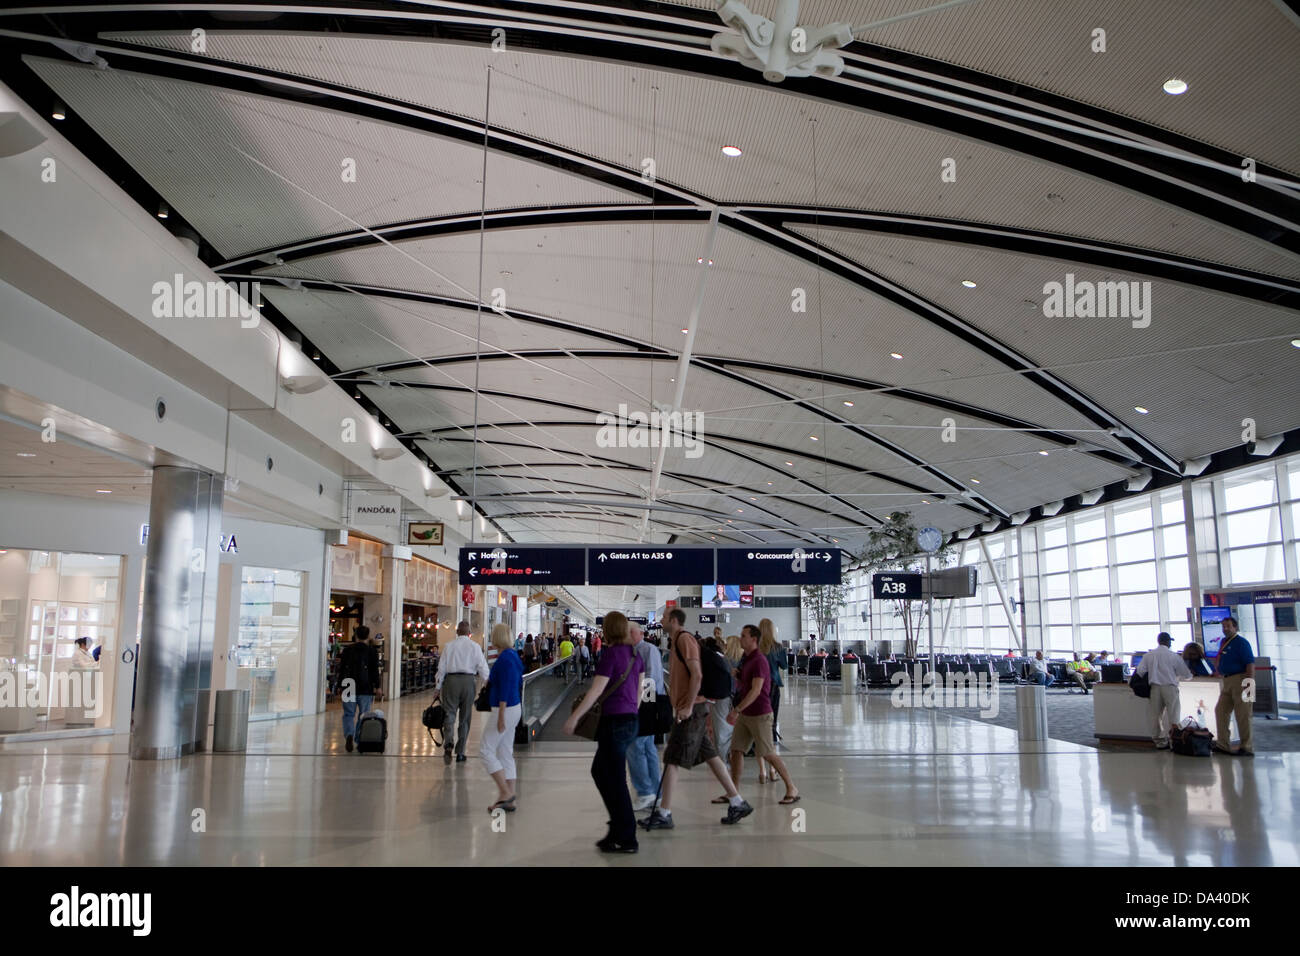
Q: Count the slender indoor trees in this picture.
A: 2